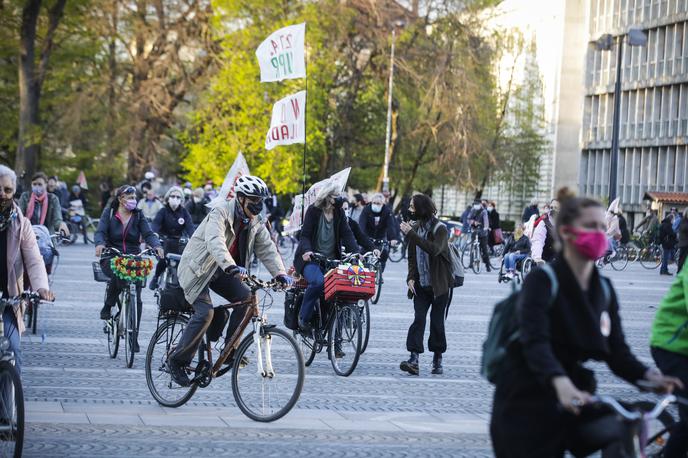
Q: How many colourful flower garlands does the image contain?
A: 1